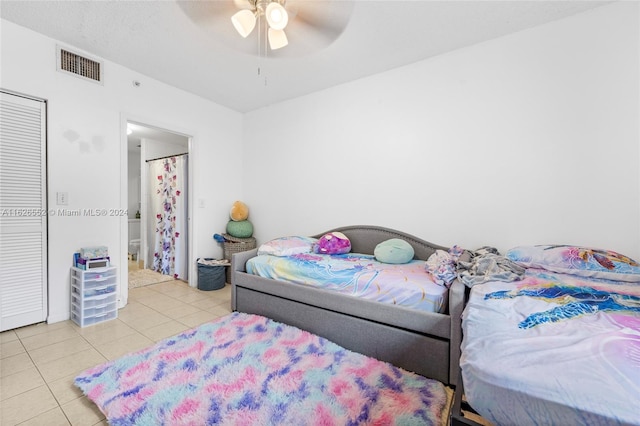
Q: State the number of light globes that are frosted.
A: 3